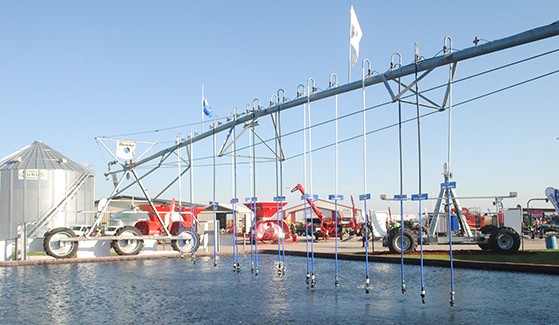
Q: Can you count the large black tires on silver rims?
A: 5